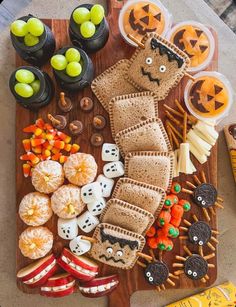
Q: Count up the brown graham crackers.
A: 8